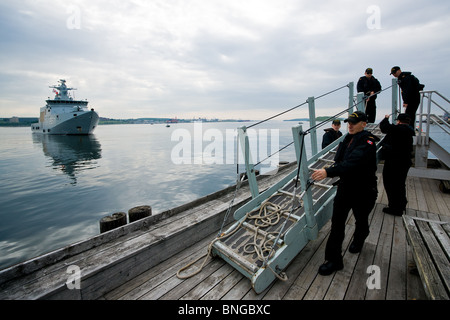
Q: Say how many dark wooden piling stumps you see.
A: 2